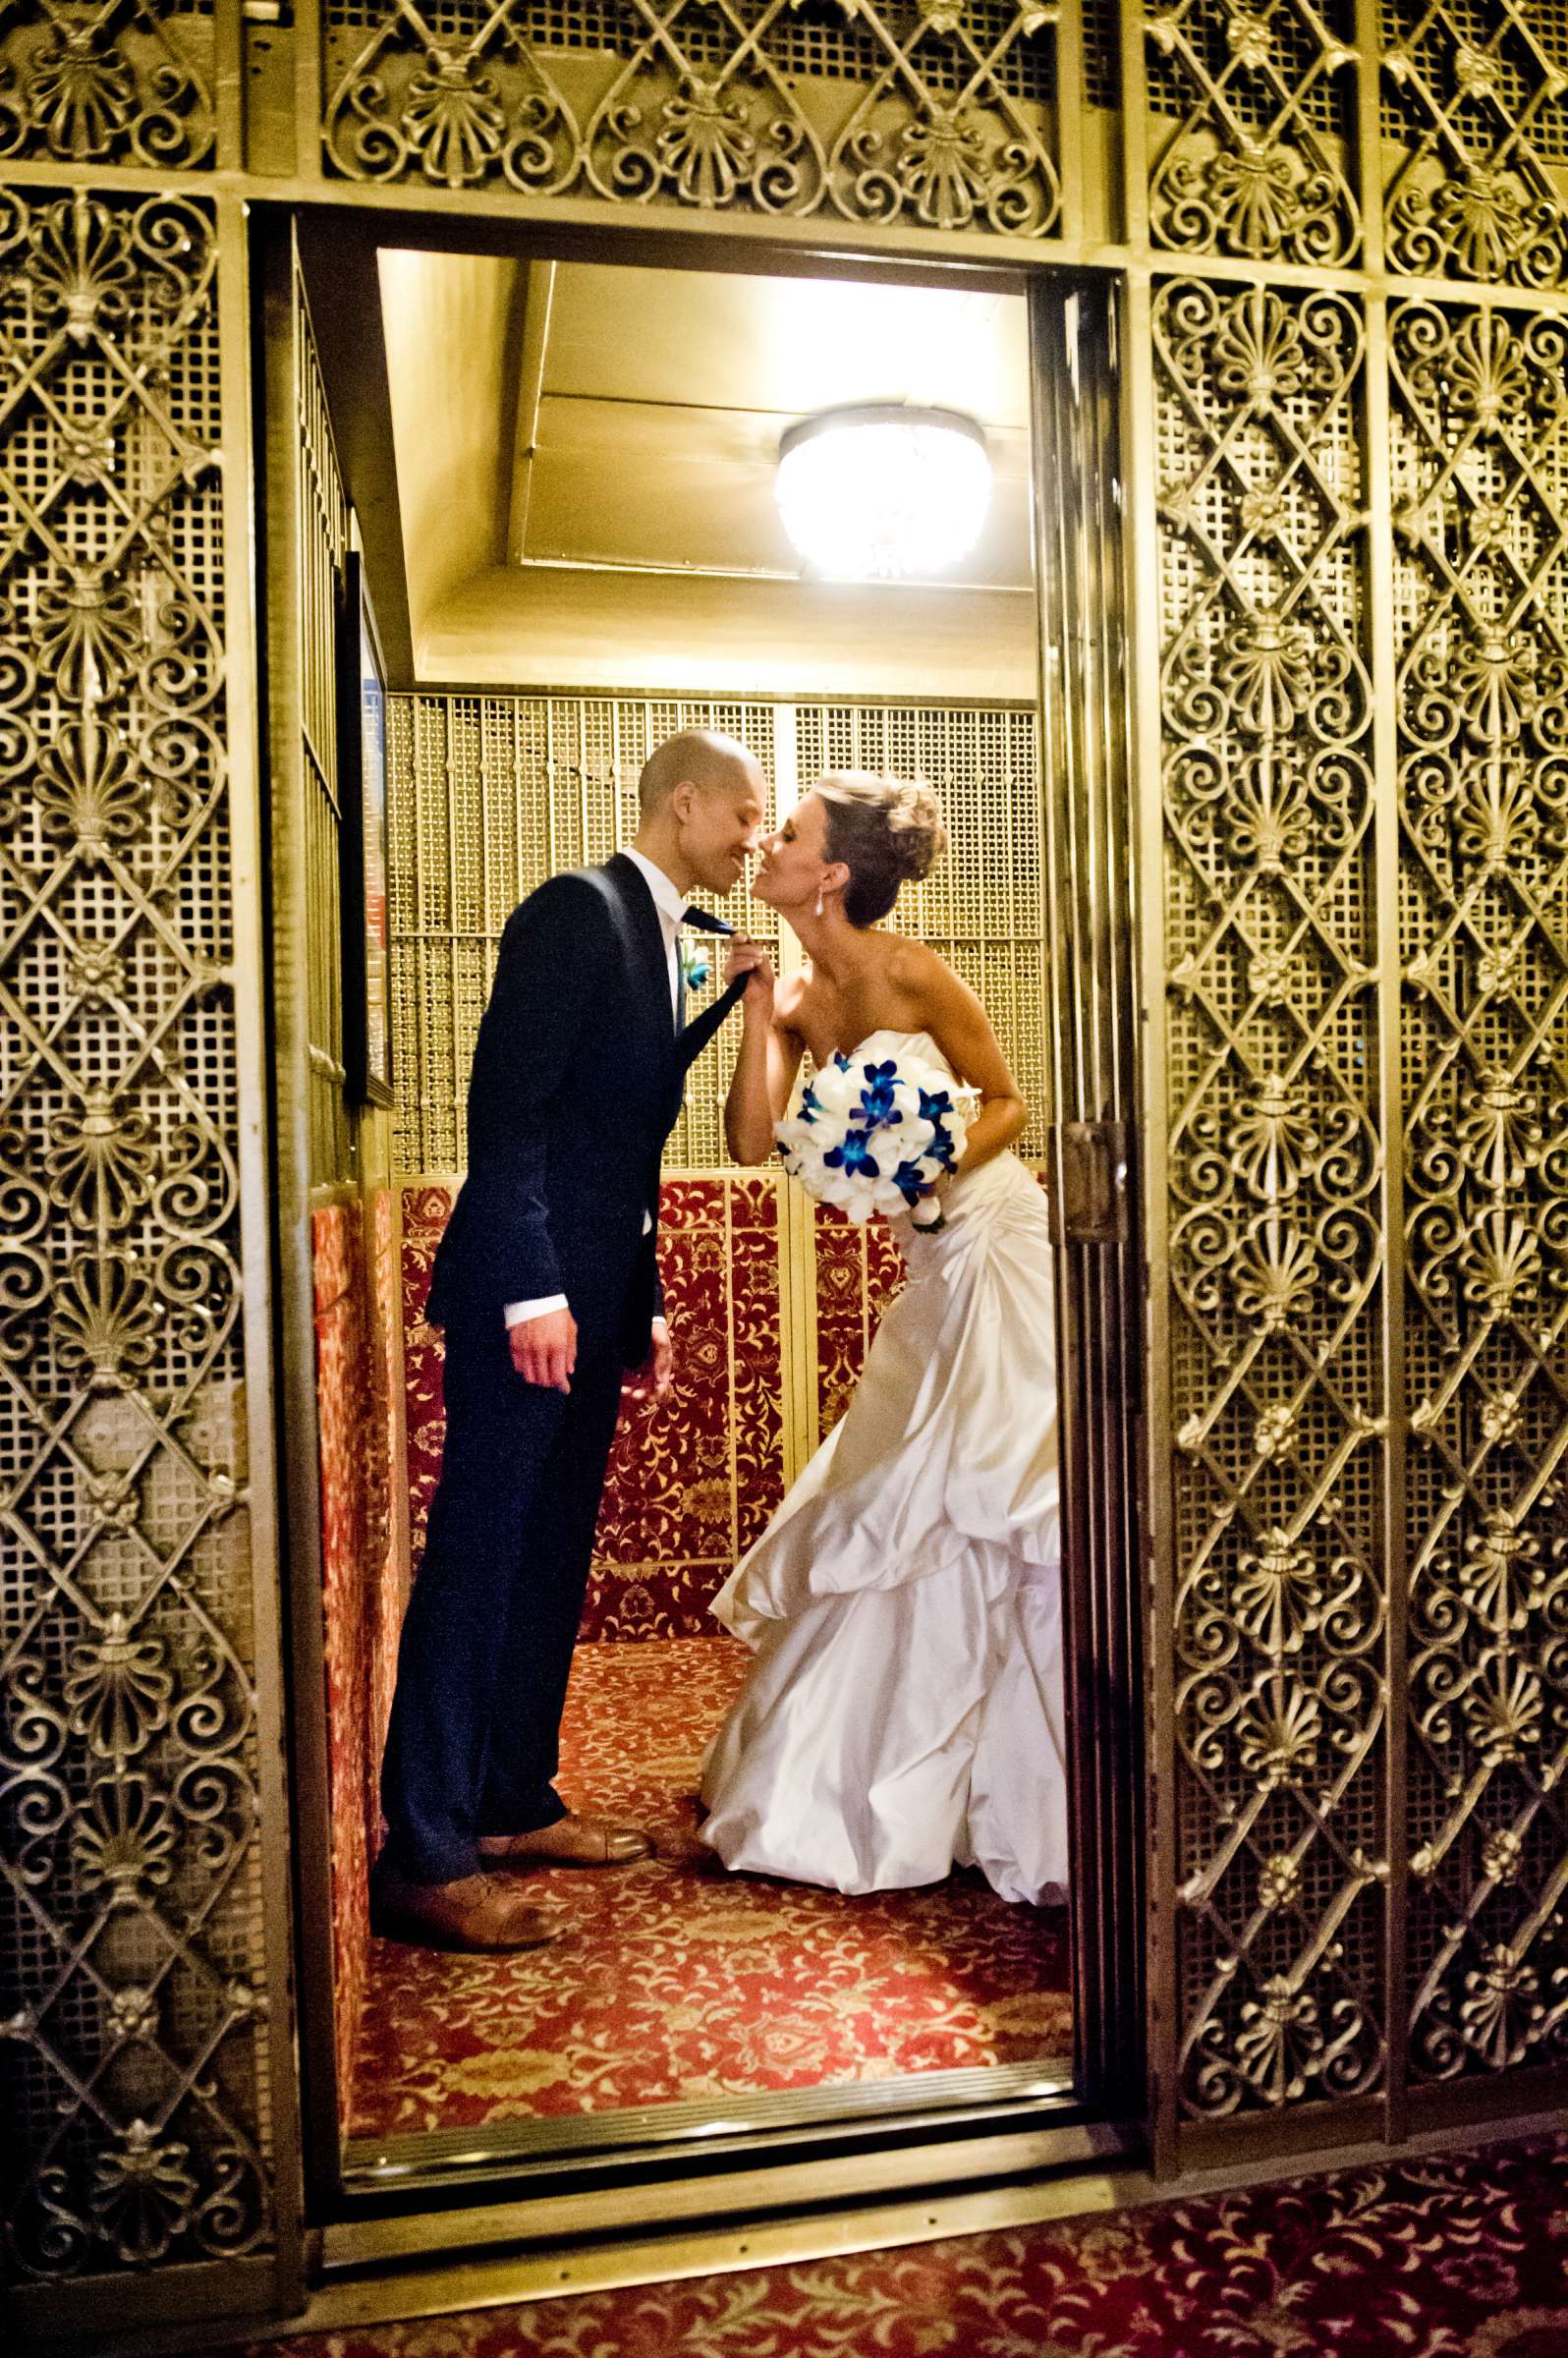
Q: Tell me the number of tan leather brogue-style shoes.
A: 2